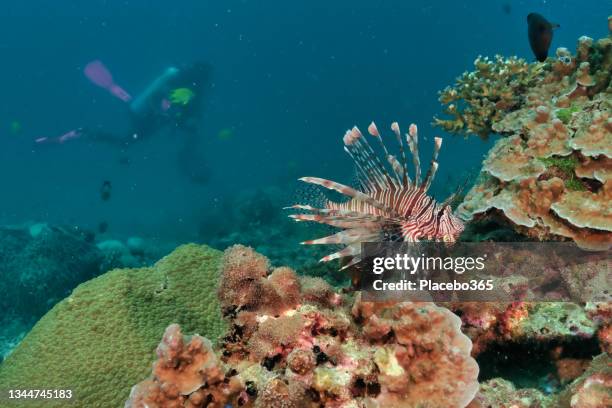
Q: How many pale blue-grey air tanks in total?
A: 1